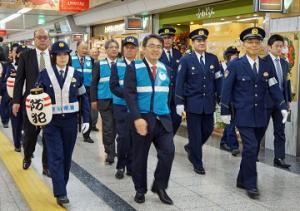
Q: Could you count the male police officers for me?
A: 3